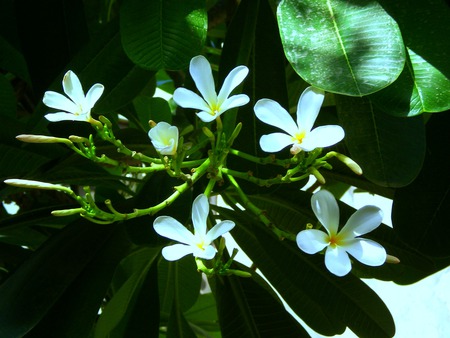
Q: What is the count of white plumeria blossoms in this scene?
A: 6